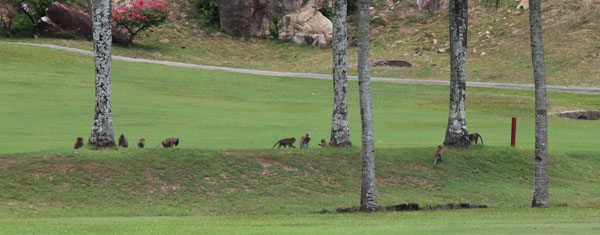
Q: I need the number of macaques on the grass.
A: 9